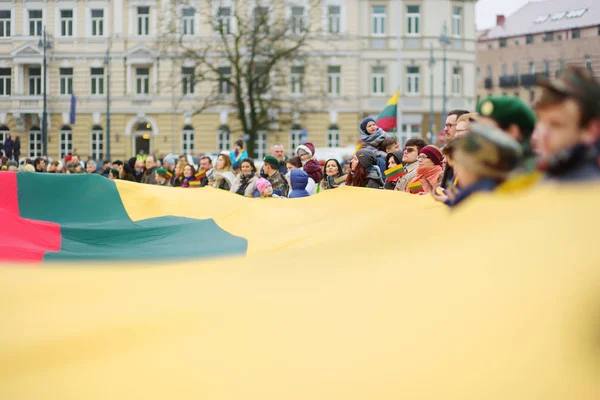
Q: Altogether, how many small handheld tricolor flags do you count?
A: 5